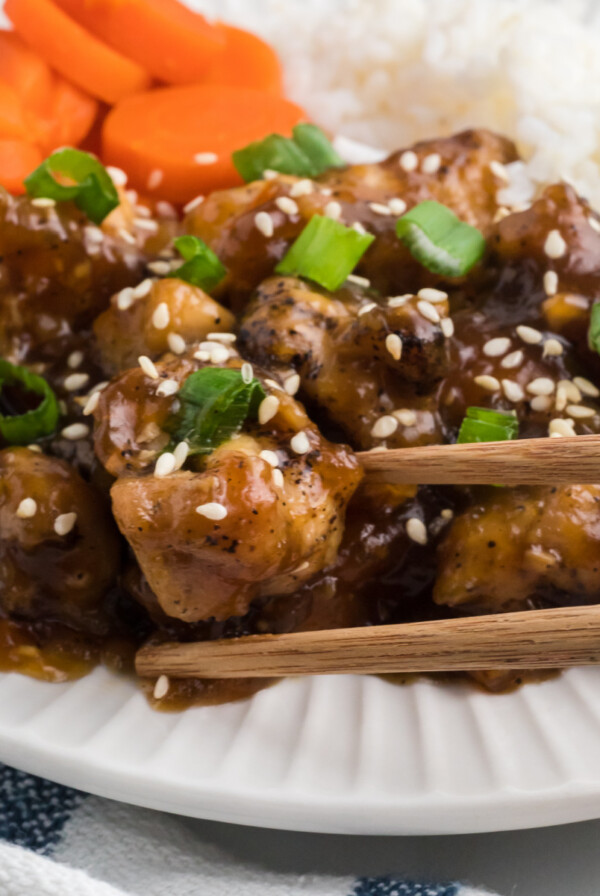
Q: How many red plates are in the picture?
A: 0